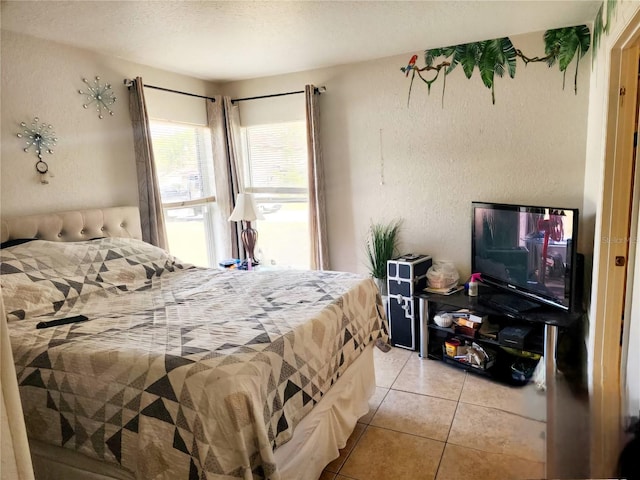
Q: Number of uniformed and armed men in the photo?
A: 0